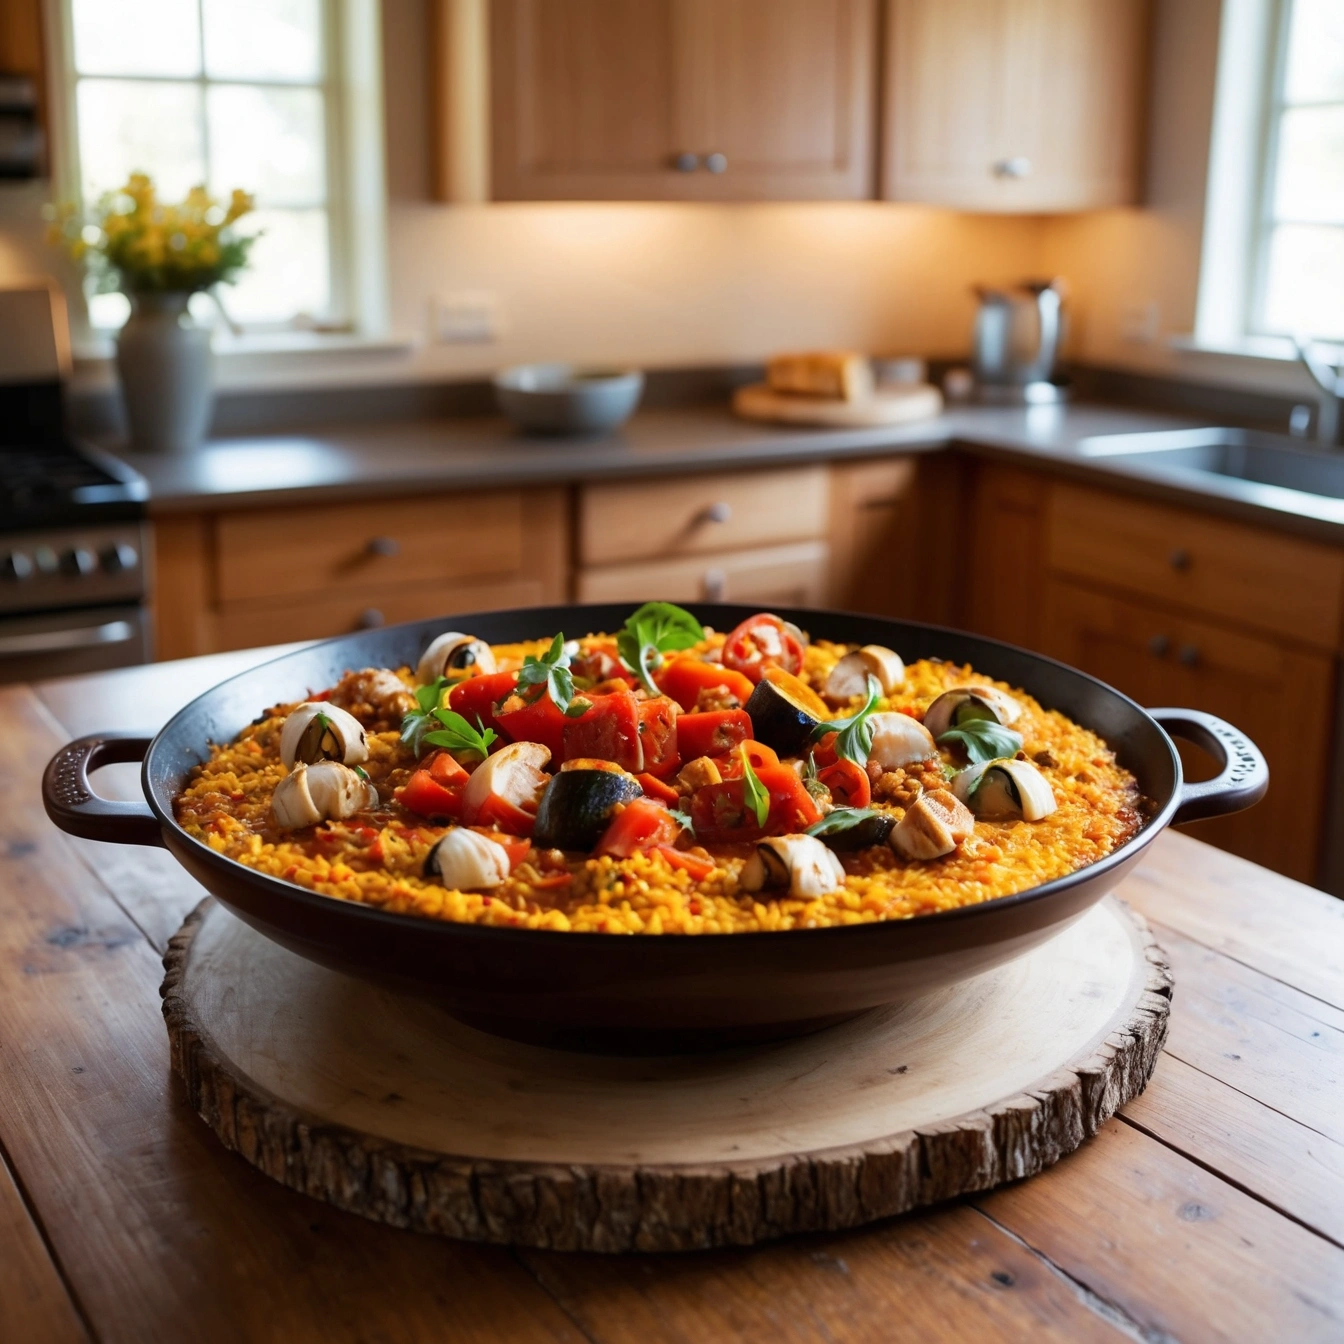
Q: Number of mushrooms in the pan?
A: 11